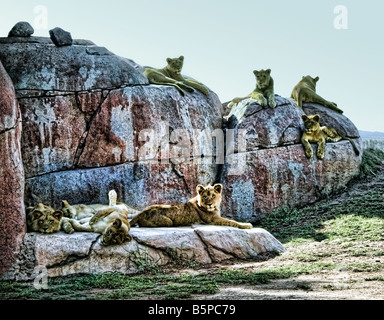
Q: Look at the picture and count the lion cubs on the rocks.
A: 8